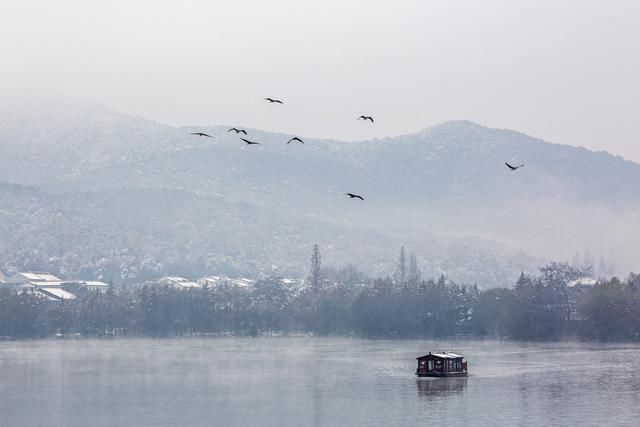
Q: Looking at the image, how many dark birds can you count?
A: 8